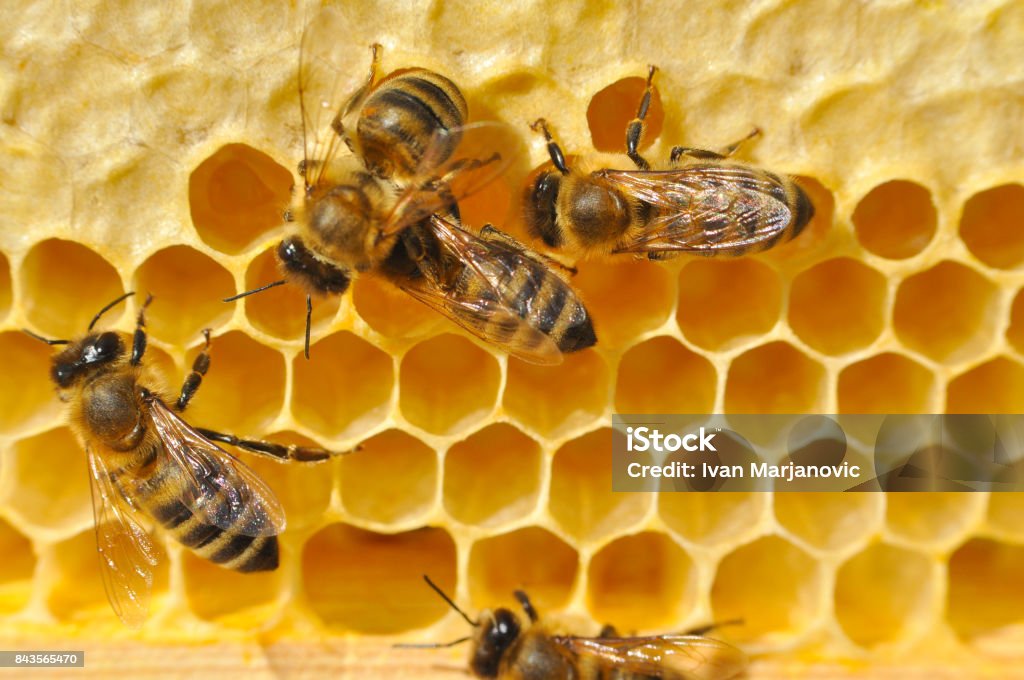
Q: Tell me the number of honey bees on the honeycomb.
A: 5